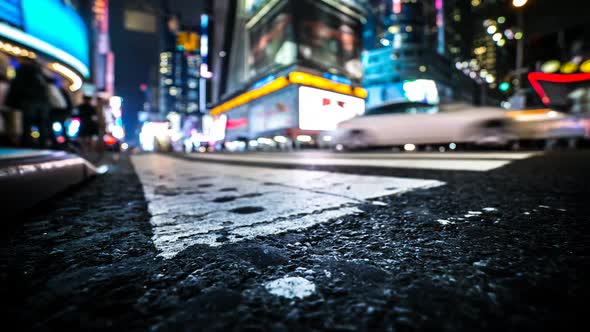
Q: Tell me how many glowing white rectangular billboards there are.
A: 2